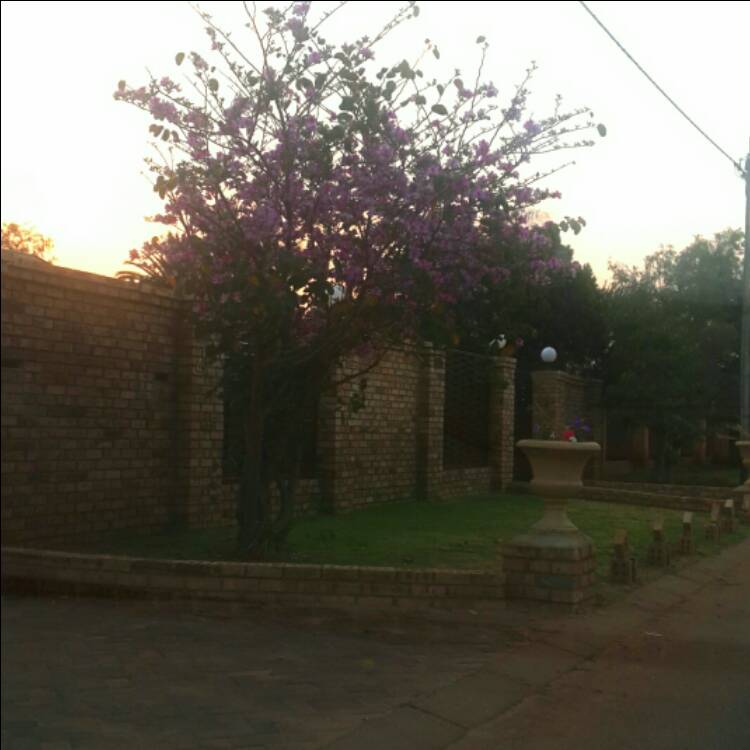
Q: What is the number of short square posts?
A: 5